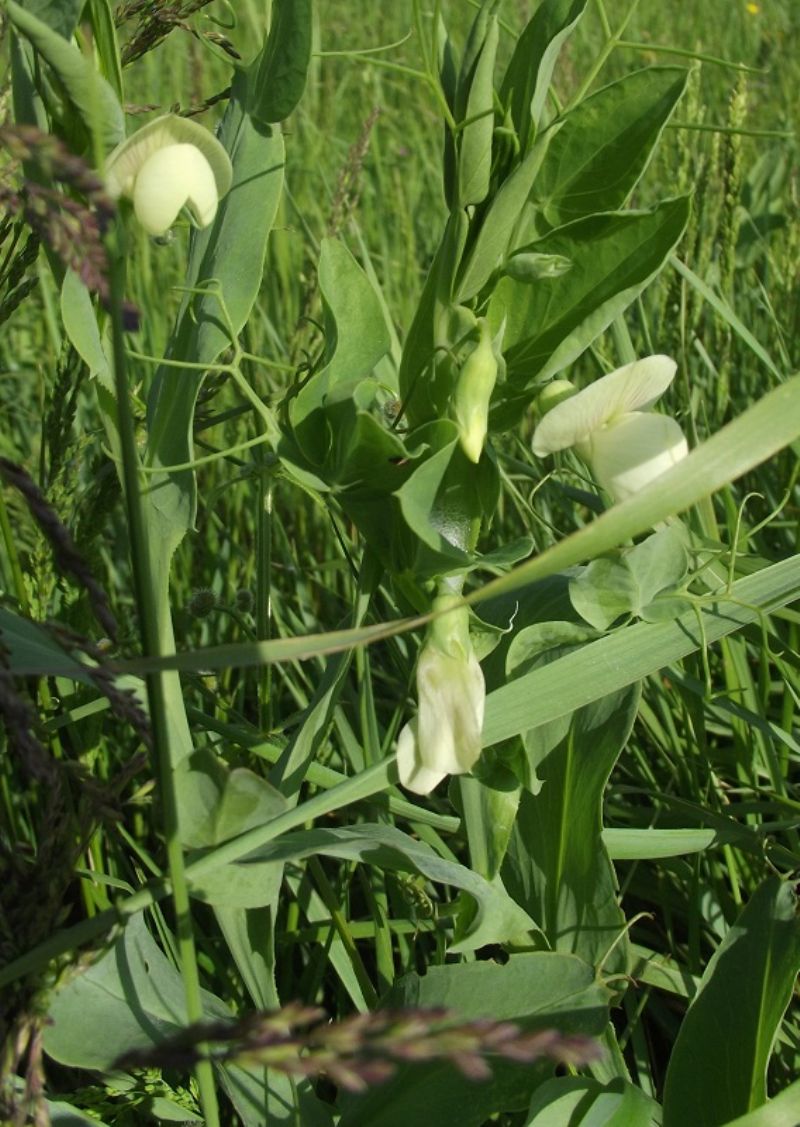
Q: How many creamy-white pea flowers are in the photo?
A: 3